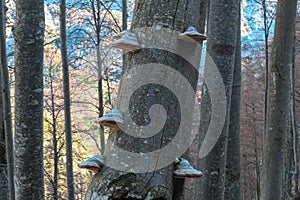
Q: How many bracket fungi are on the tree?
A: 5